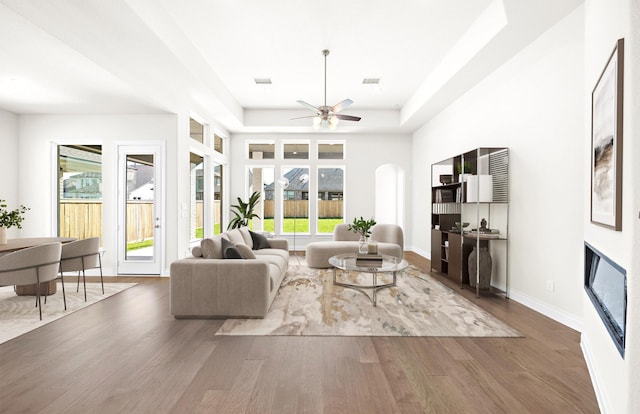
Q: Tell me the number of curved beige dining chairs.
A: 2